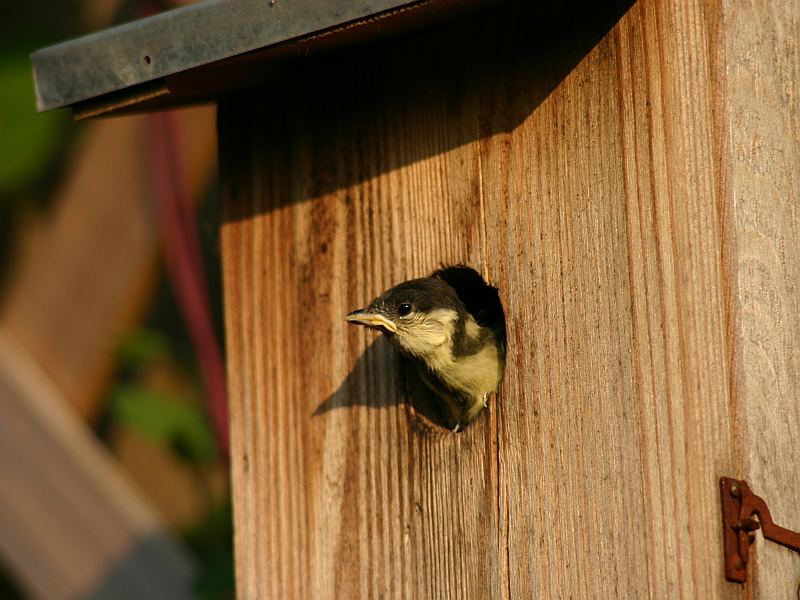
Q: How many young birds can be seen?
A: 1